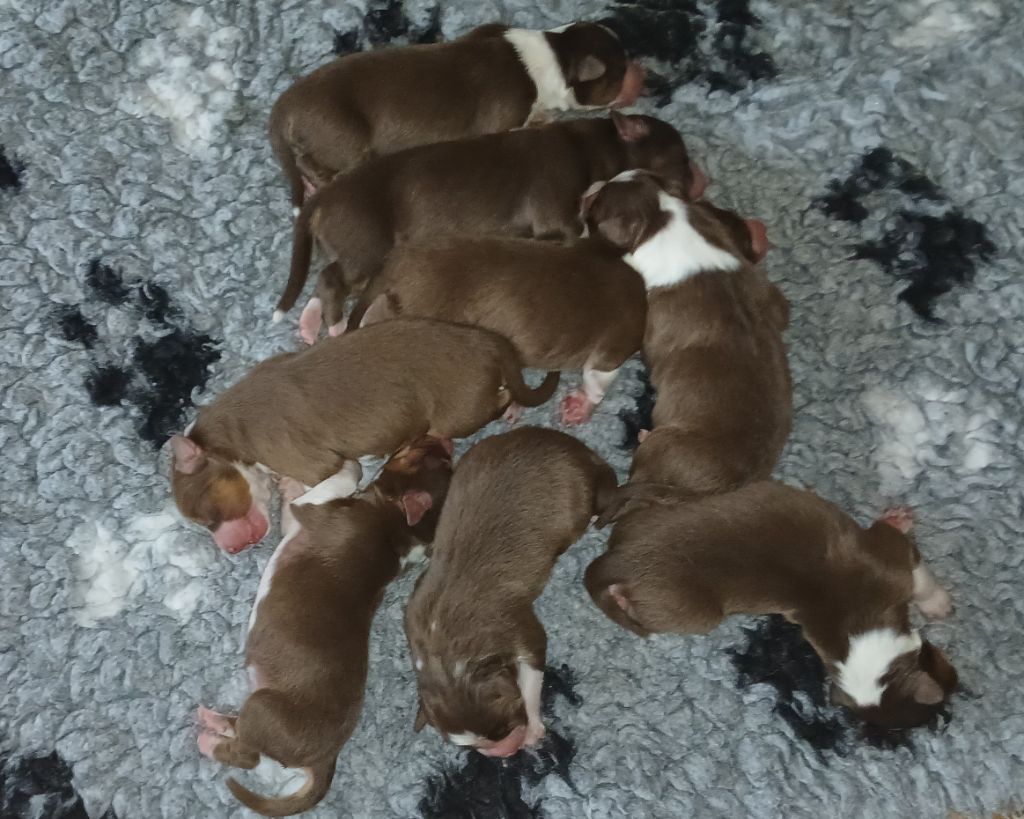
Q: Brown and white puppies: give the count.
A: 8